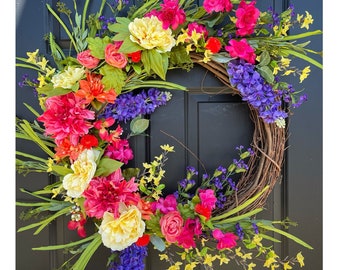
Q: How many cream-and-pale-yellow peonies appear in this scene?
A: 4